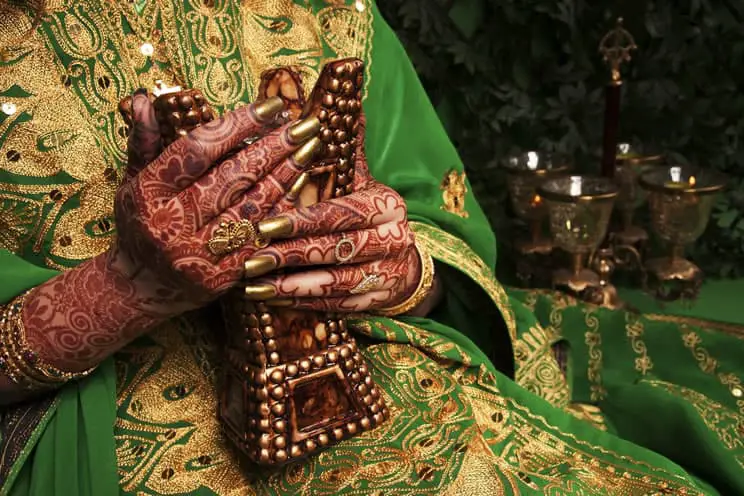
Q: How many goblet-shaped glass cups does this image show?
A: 4